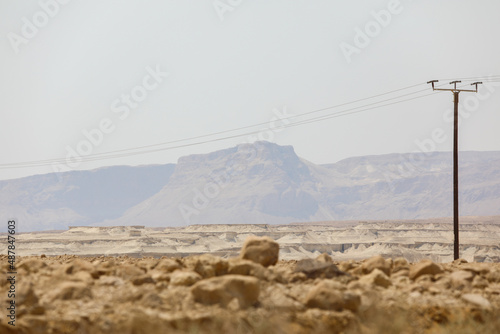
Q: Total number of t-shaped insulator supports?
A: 3